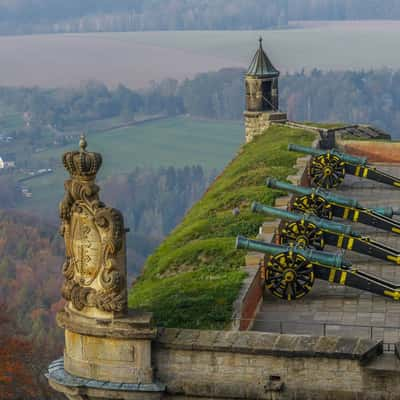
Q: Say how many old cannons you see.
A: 4